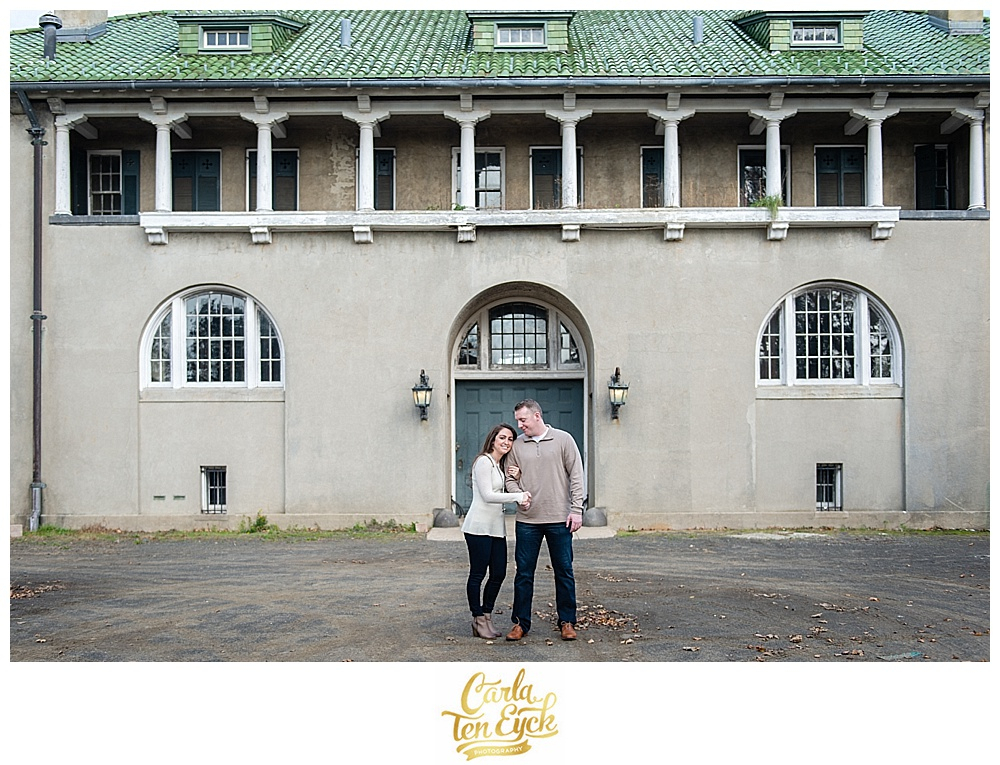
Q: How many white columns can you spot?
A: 10